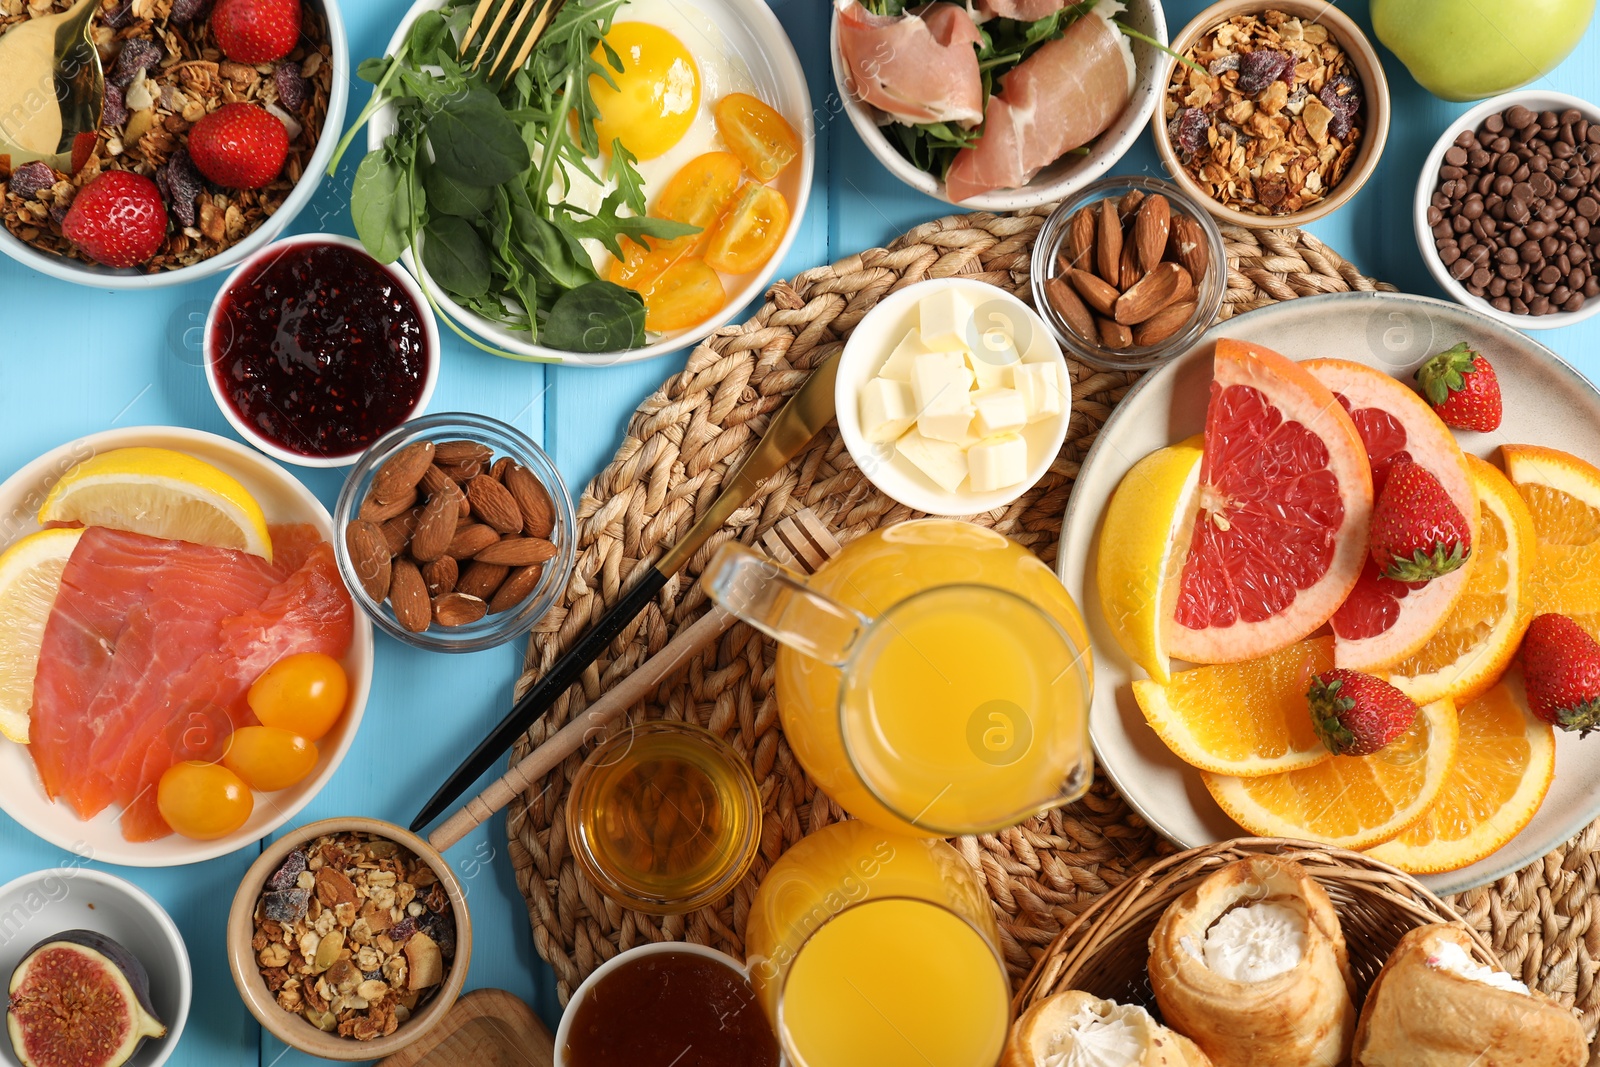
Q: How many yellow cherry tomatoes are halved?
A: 5